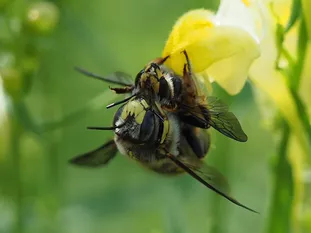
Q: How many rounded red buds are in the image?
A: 0